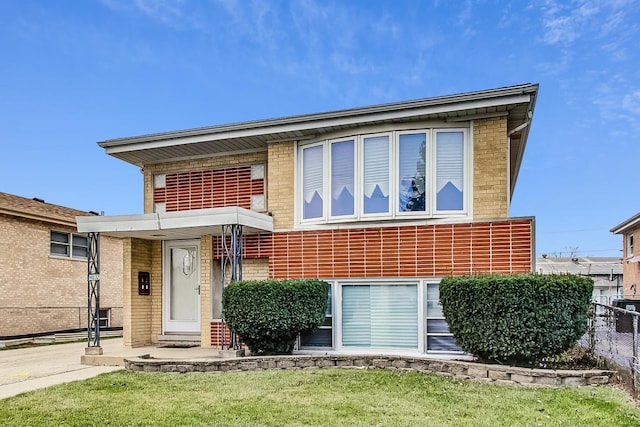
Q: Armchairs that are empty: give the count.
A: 0